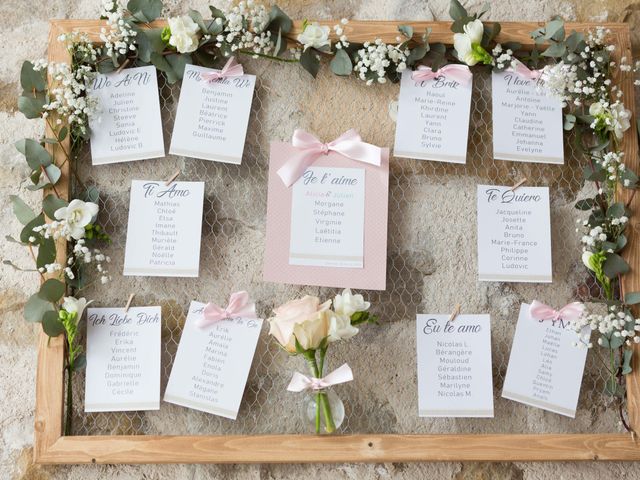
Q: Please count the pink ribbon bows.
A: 7